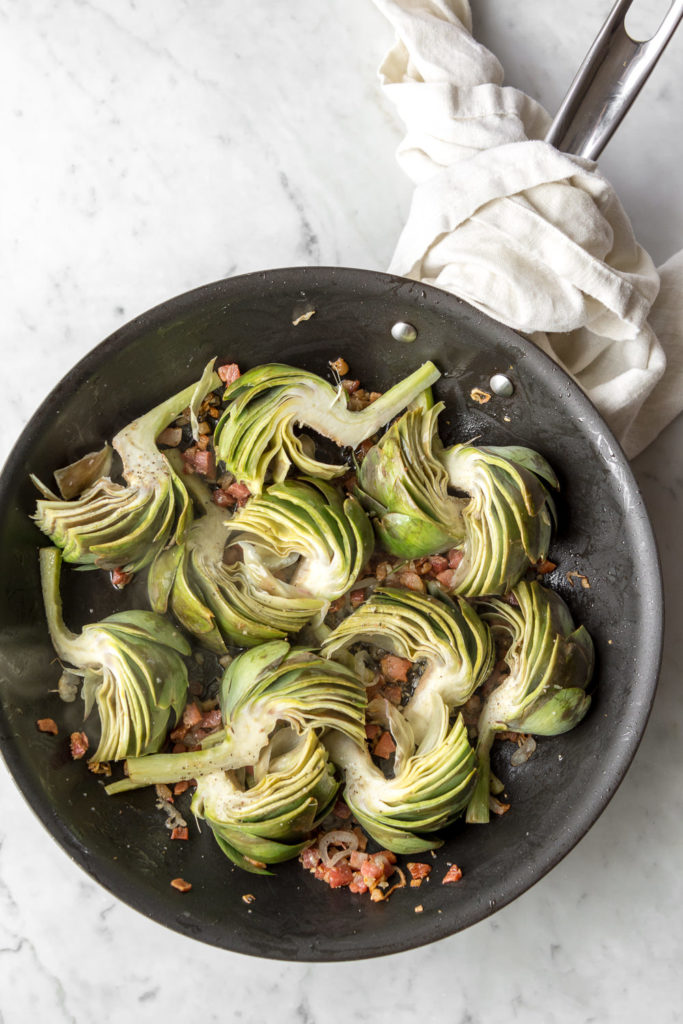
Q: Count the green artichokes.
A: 12